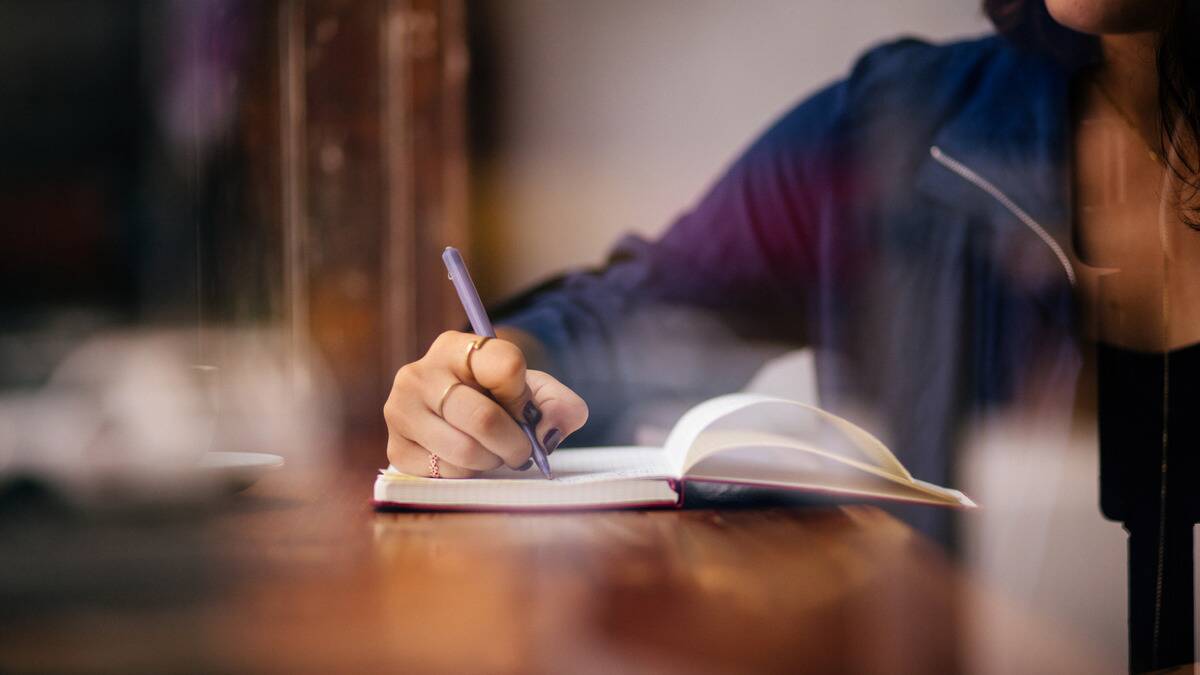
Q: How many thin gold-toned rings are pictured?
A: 2